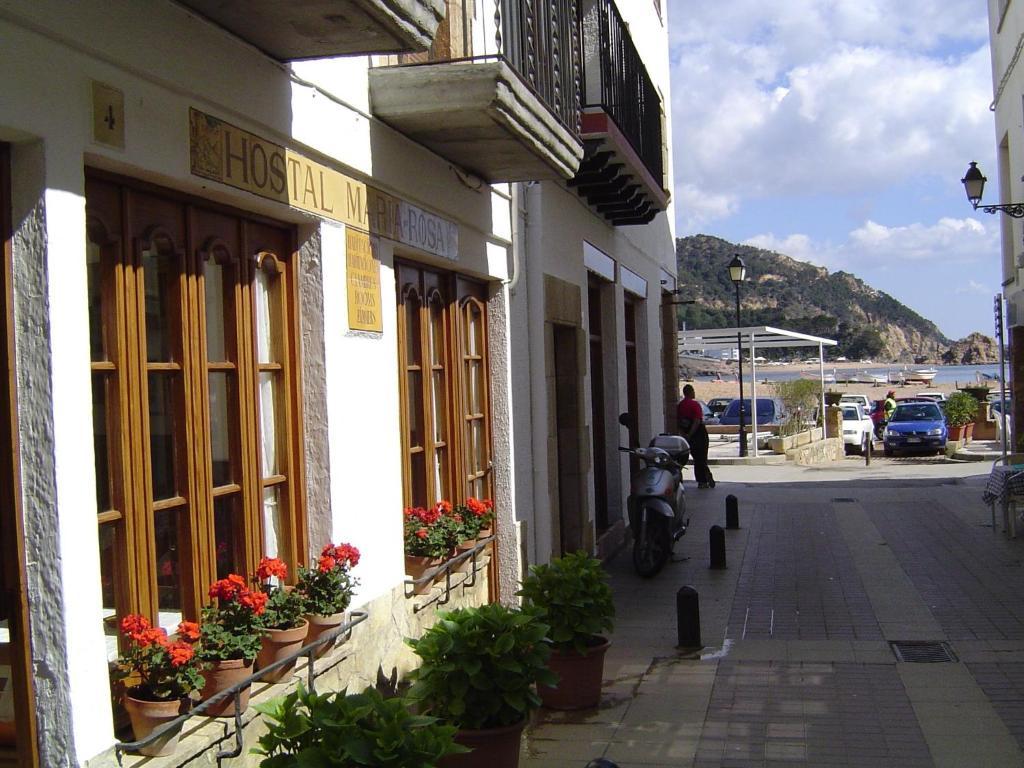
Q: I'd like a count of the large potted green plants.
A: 3